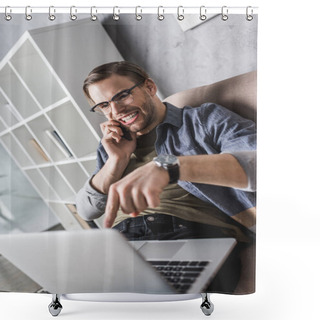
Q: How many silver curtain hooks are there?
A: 12